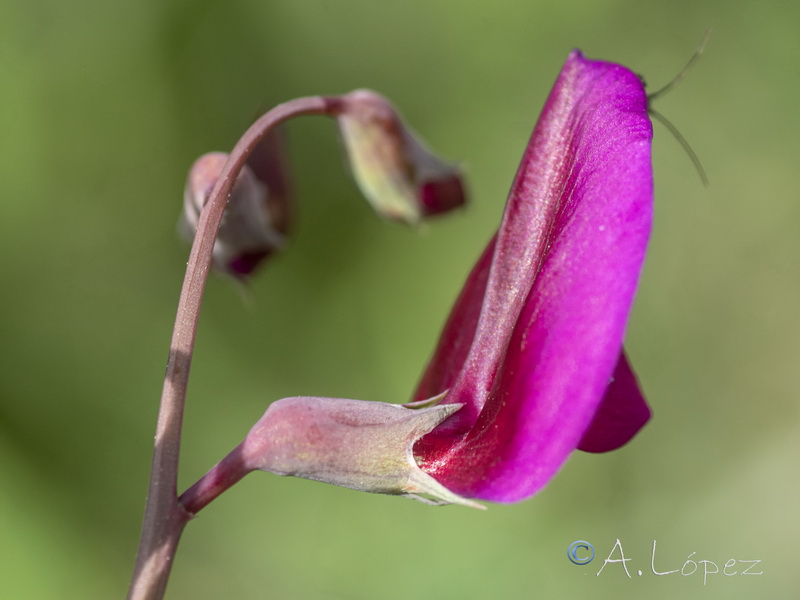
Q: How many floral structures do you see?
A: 3